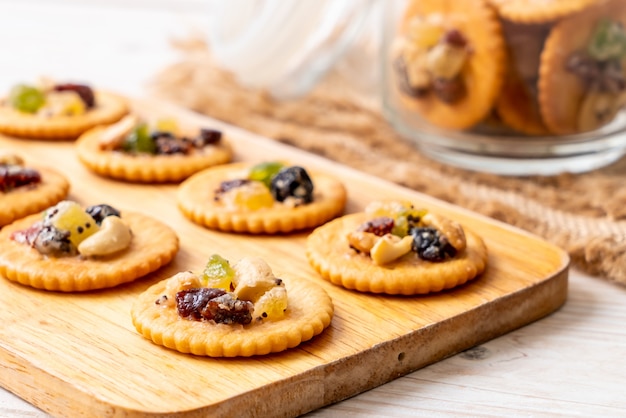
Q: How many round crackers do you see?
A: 11